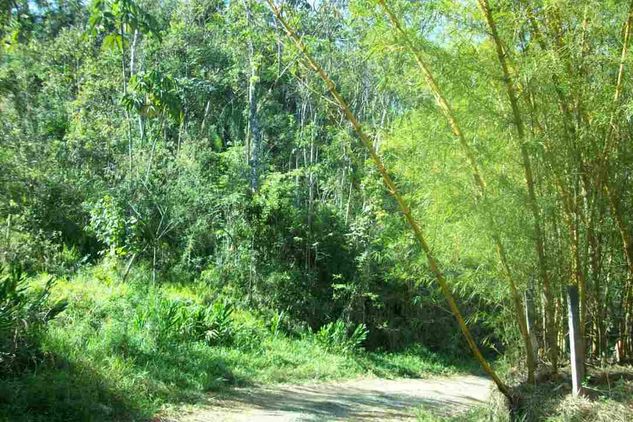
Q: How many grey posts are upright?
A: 2